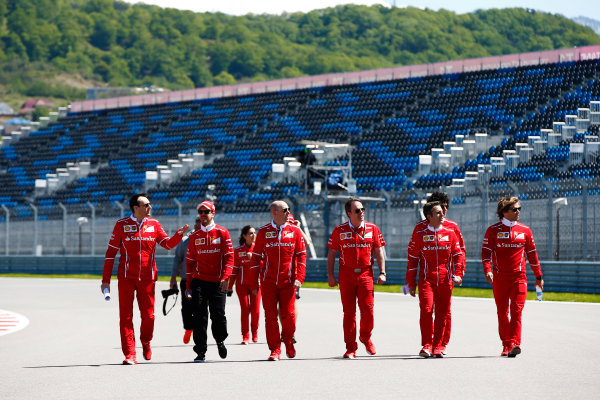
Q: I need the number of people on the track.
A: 10